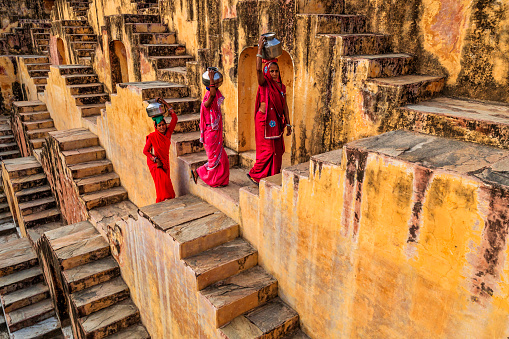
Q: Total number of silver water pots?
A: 3